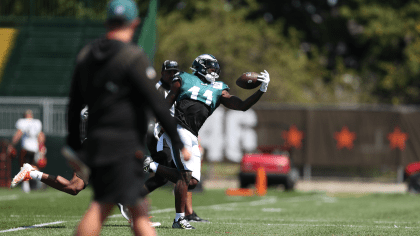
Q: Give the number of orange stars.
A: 3